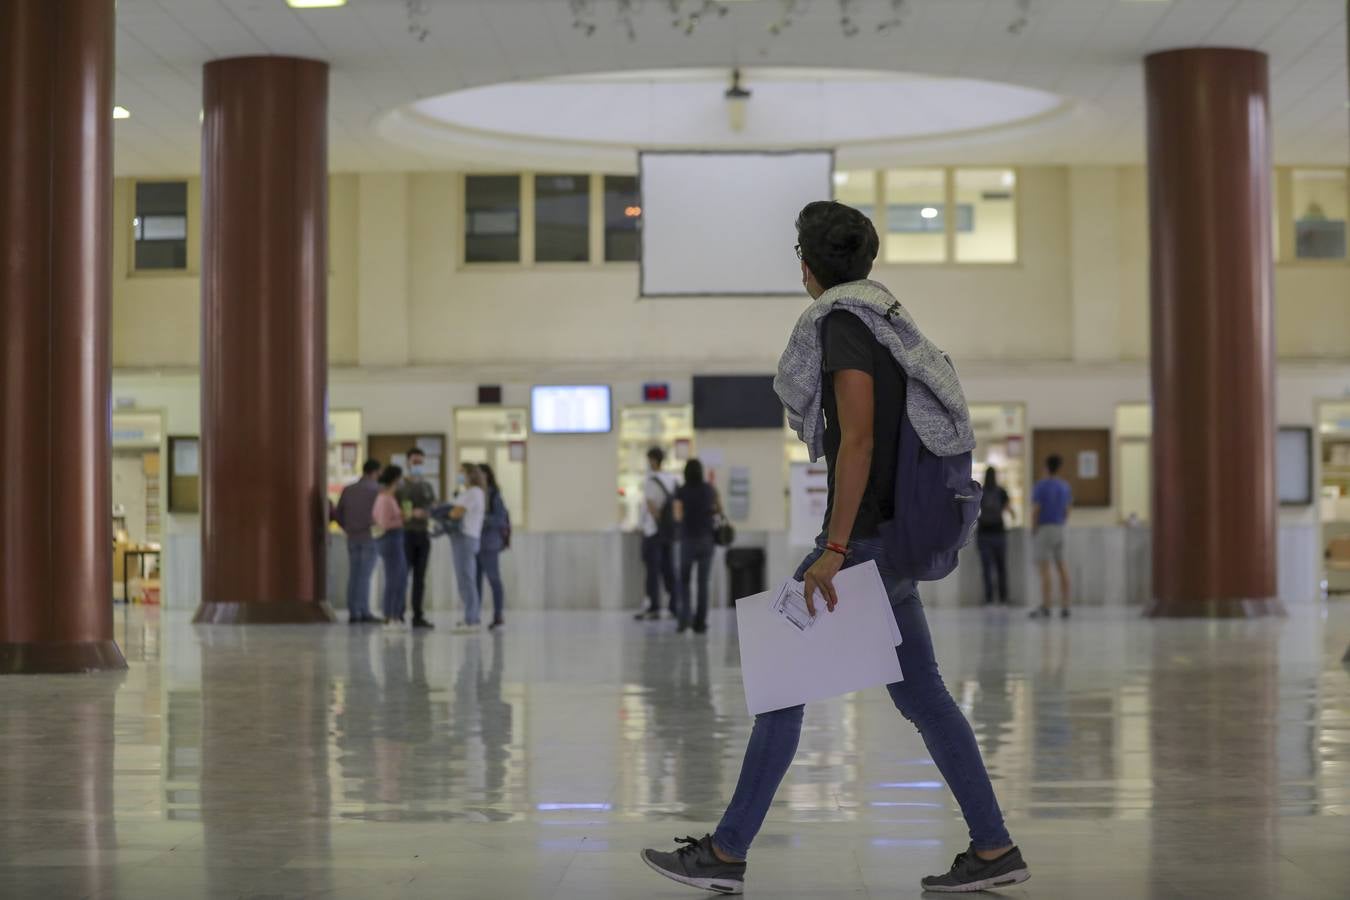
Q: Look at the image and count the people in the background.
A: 9